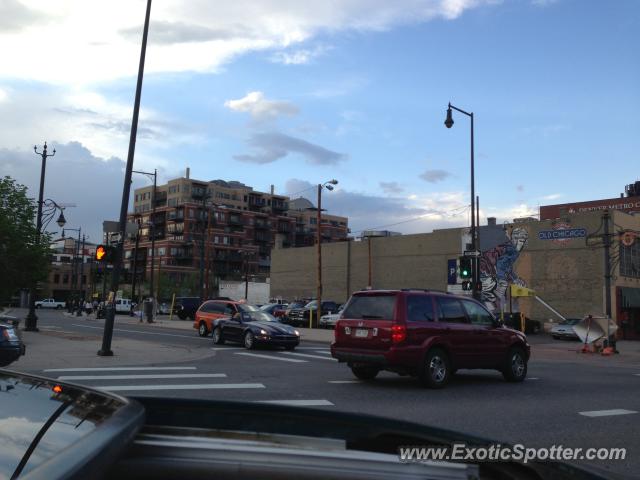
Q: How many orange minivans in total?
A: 1